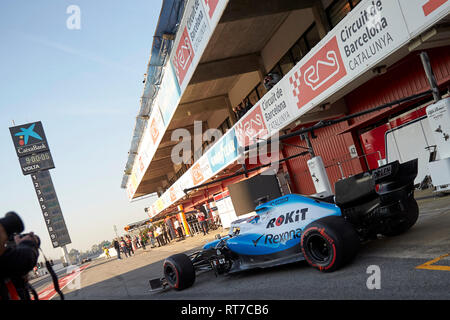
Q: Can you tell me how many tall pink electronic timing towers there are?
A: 0